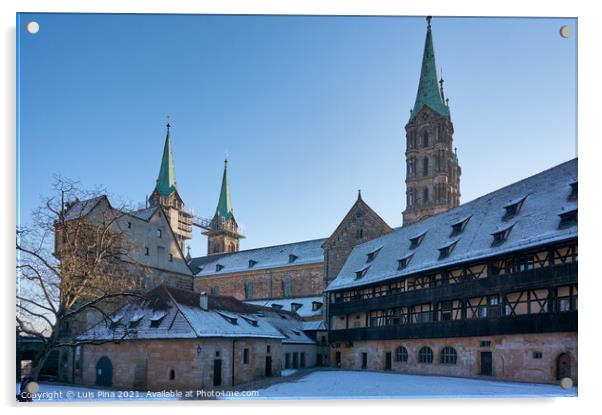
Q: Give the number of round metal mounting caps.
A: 4